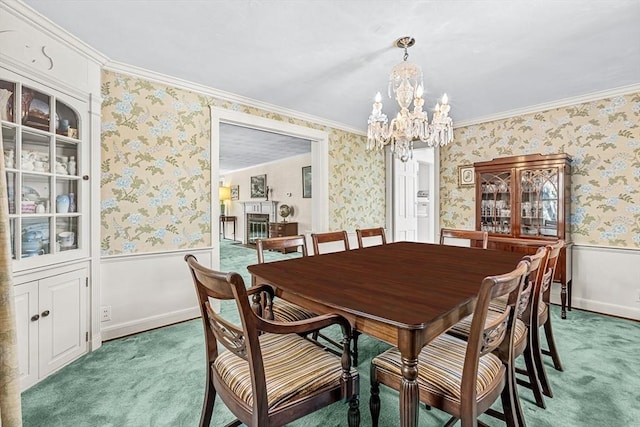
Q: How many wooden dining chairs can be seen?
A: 8